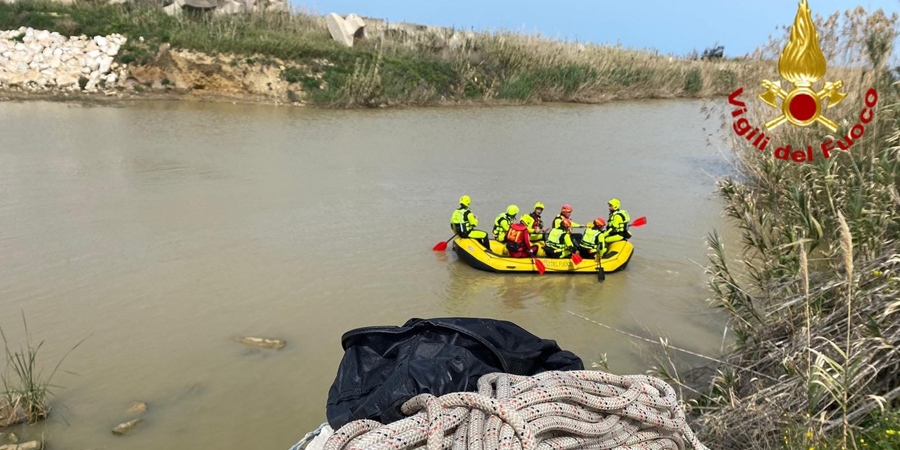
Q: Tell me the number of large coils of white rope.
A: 1